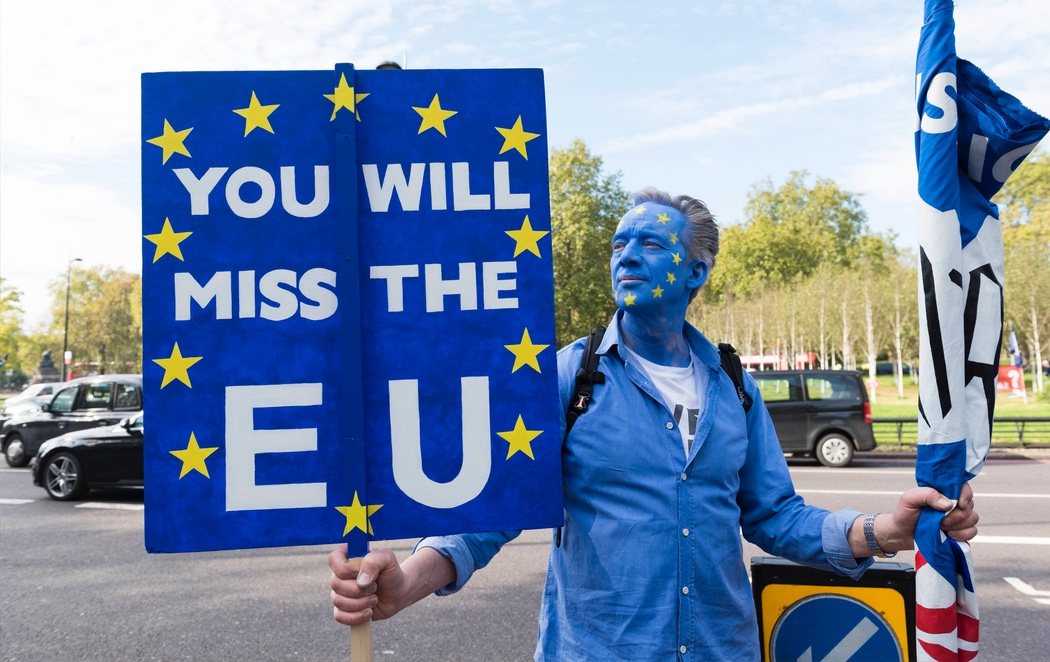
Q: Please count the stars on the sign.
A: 12